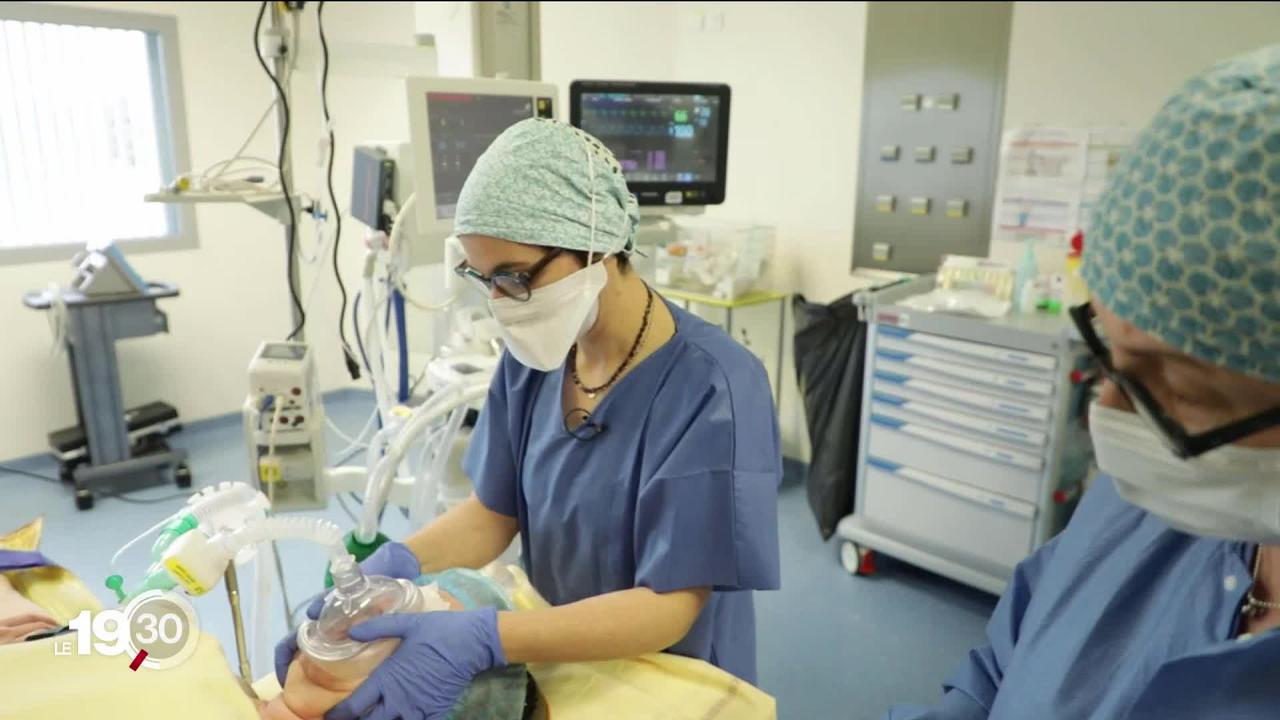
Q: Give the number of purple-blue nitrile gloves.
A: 2